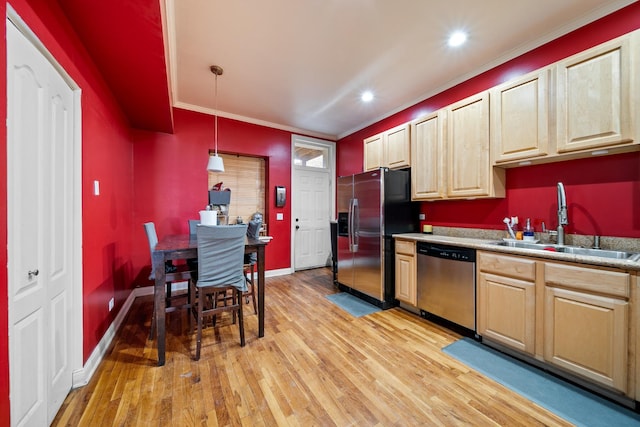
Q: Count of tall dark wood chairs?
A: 4